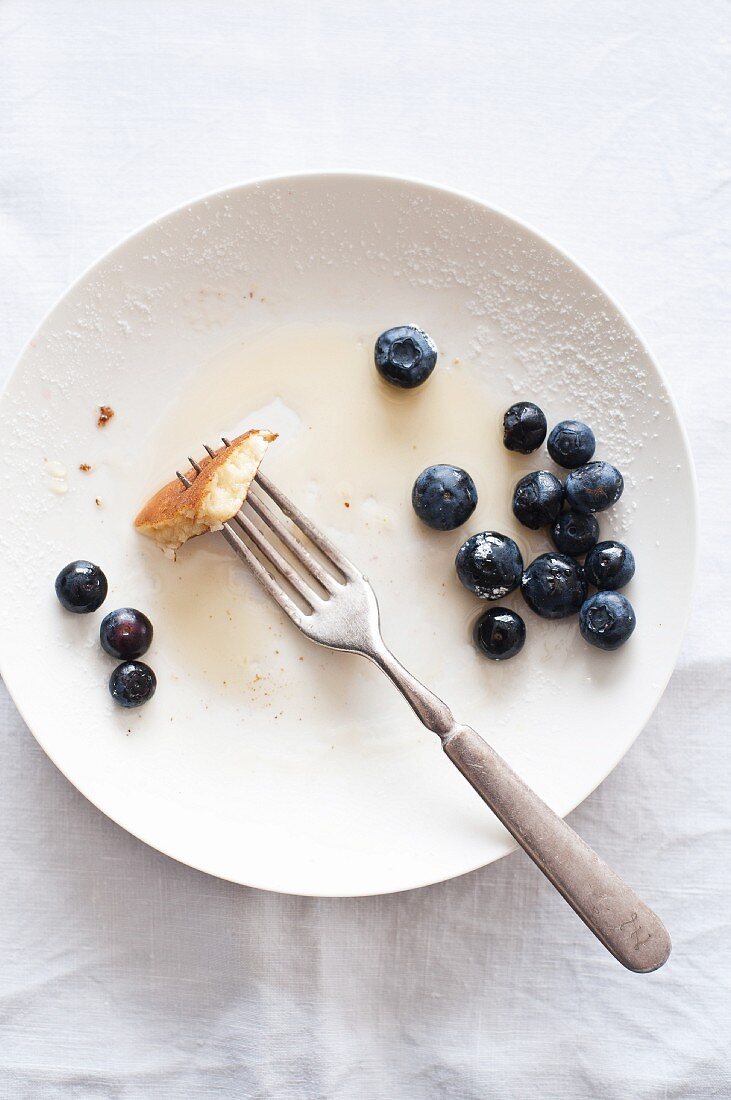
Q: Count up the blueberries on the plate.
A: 15